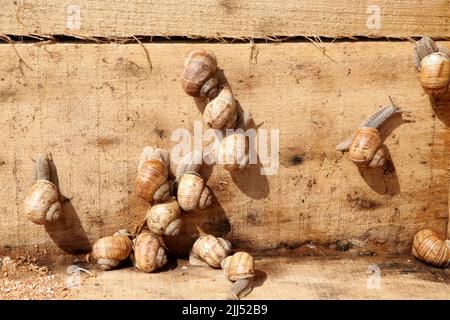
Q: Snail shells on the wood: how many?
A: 14